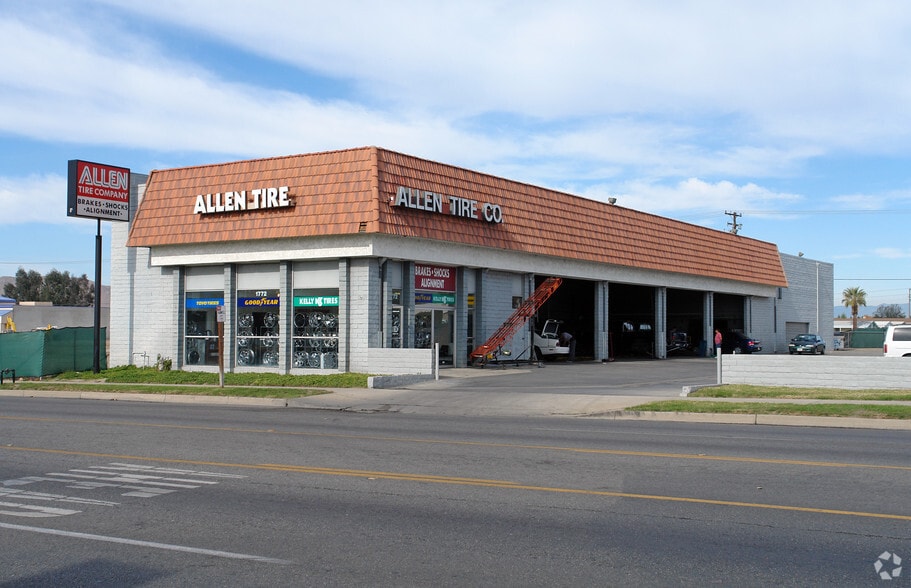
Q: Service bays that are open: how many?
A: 4